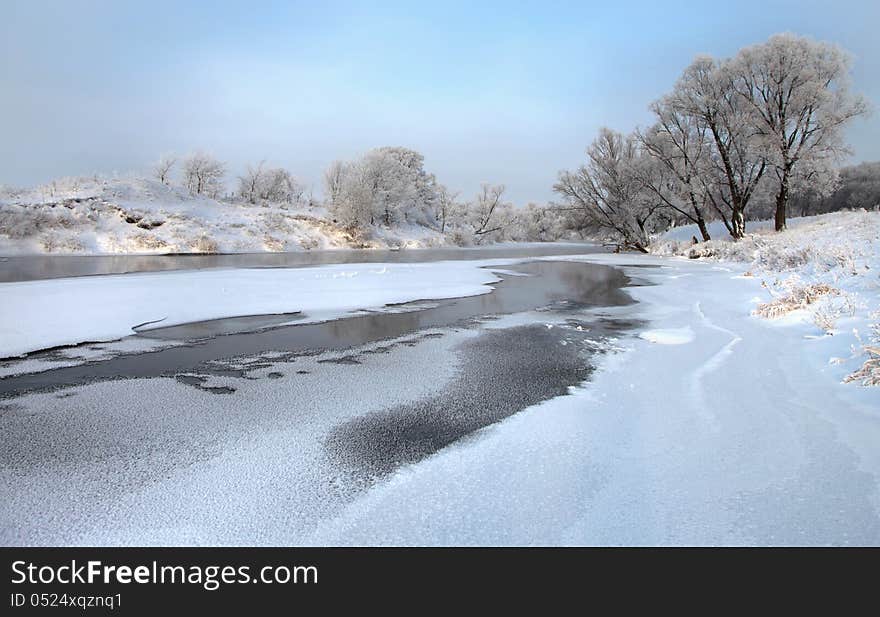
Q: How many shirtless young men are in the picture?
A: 0